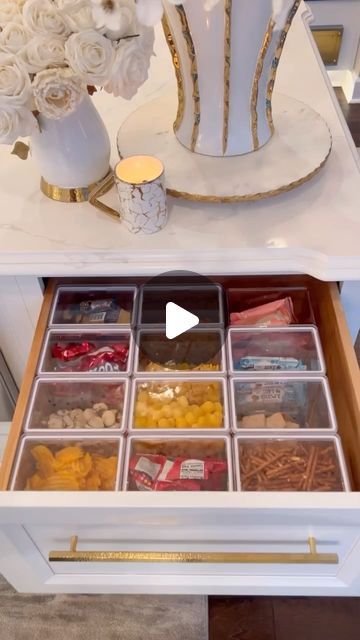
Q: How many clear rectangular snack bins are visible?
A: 12